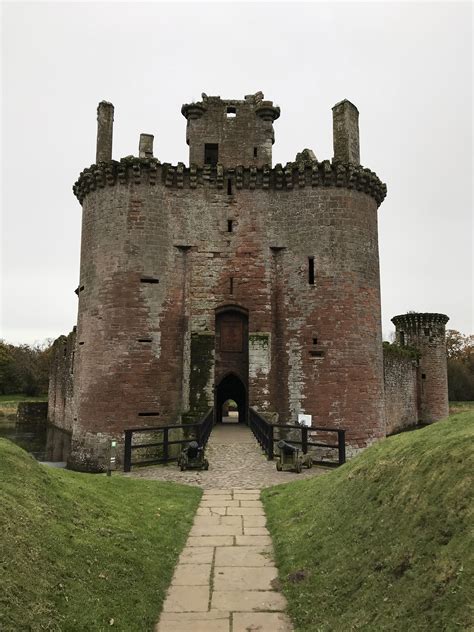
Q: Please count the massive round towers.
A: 2